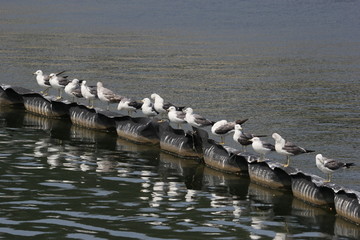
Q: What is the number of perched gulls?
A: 15